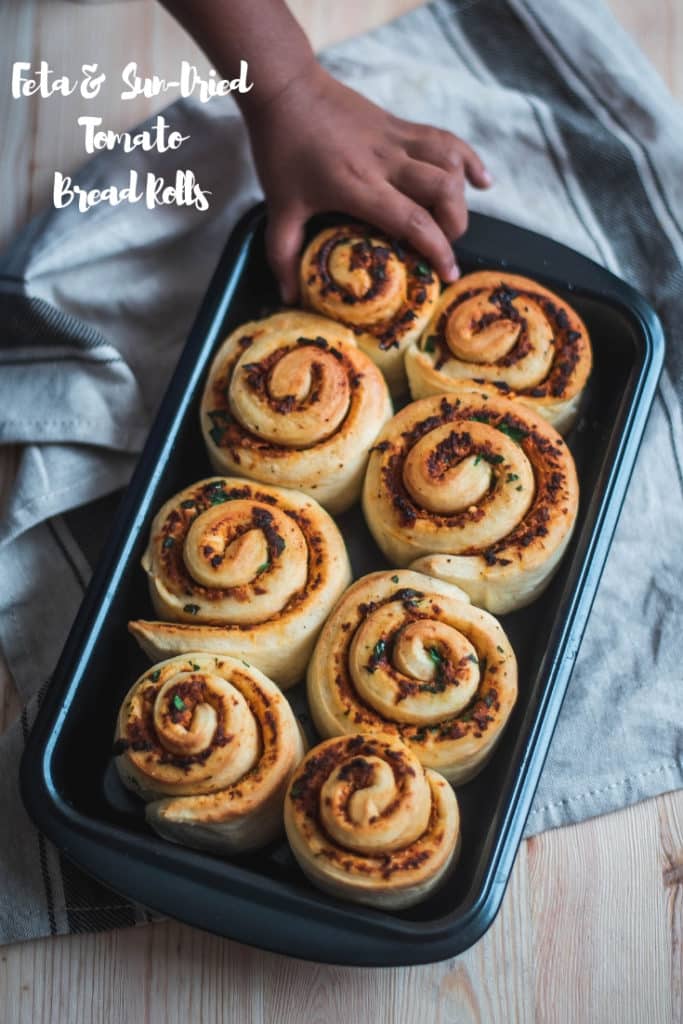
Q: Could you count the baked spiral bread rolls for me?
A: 8